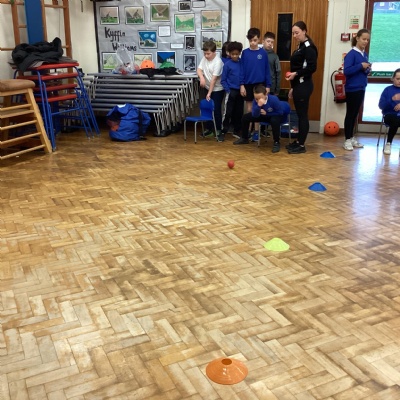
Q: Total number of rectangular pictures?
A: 13